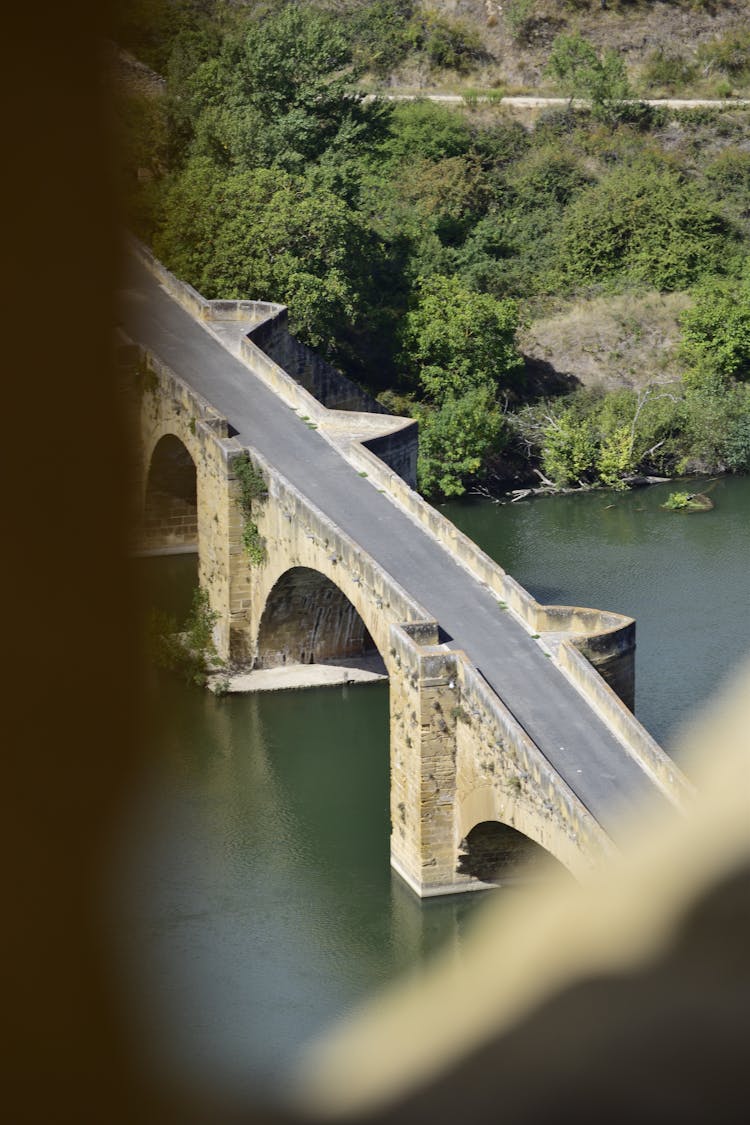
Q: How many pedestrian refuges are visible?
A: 5